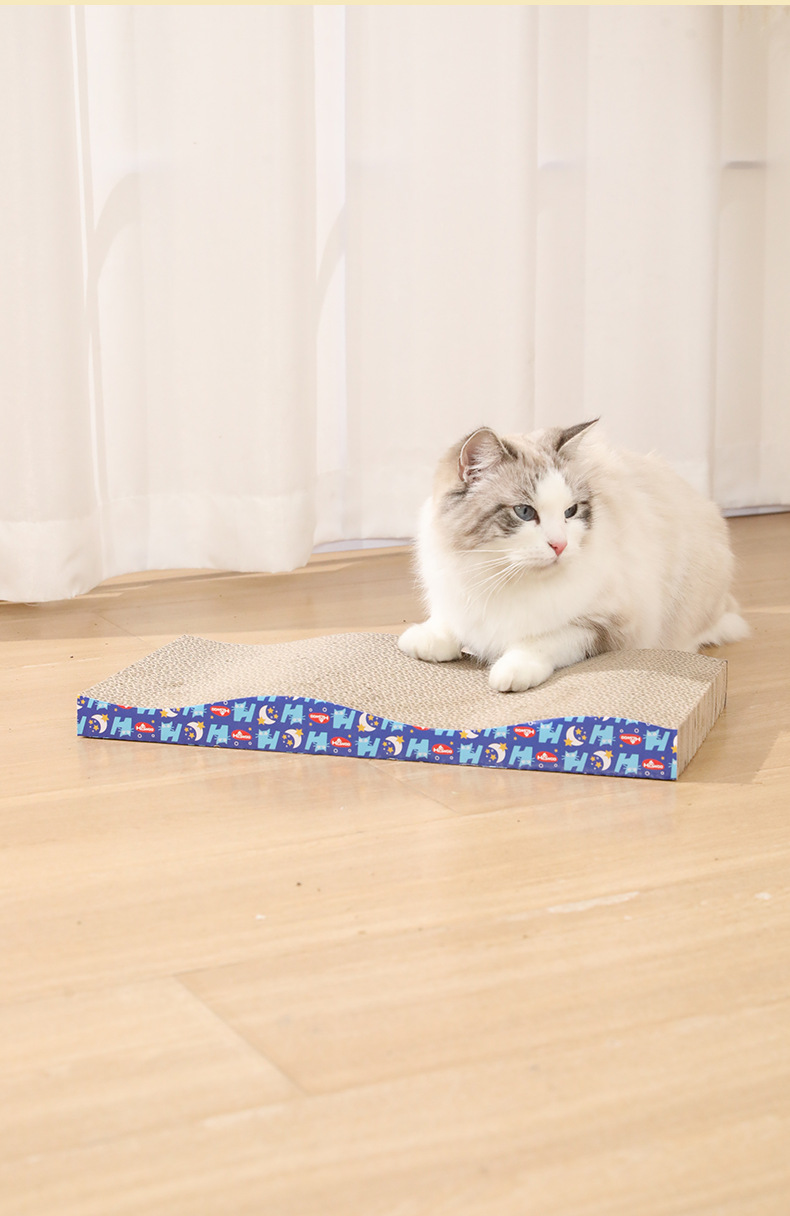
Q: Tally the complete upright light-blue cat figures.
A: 9